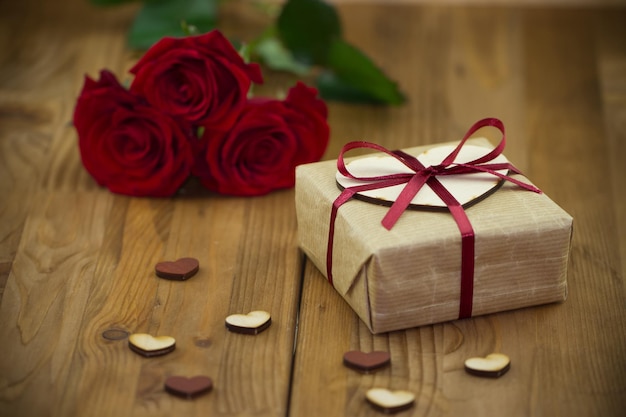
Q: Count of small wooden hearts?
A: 7